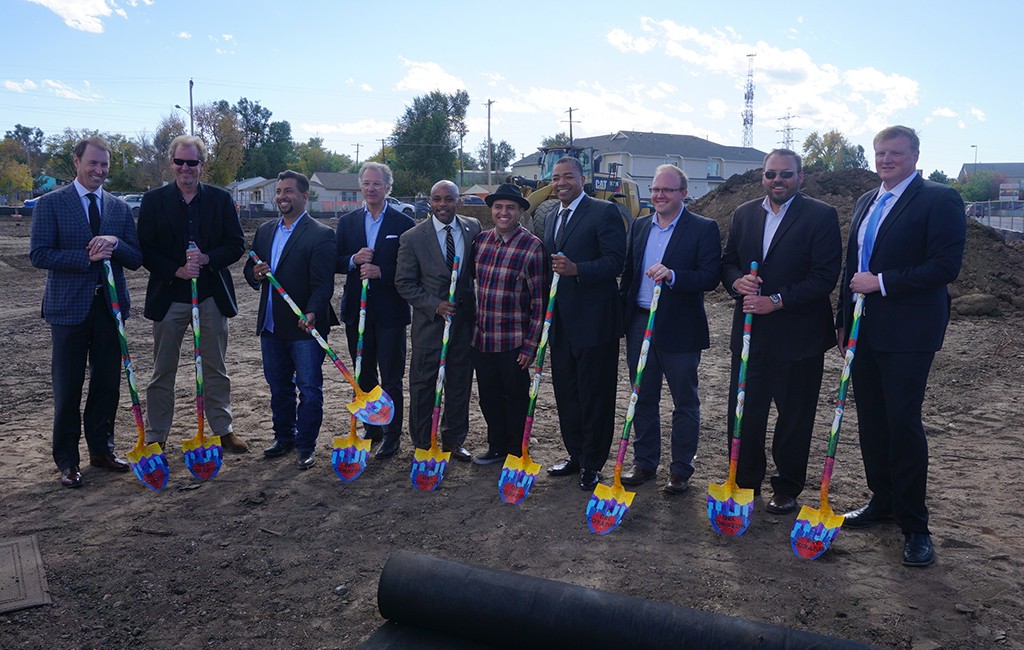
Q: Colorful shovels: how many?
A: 9